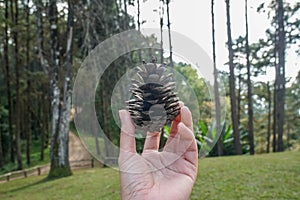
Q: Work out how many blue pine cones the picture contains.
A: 0